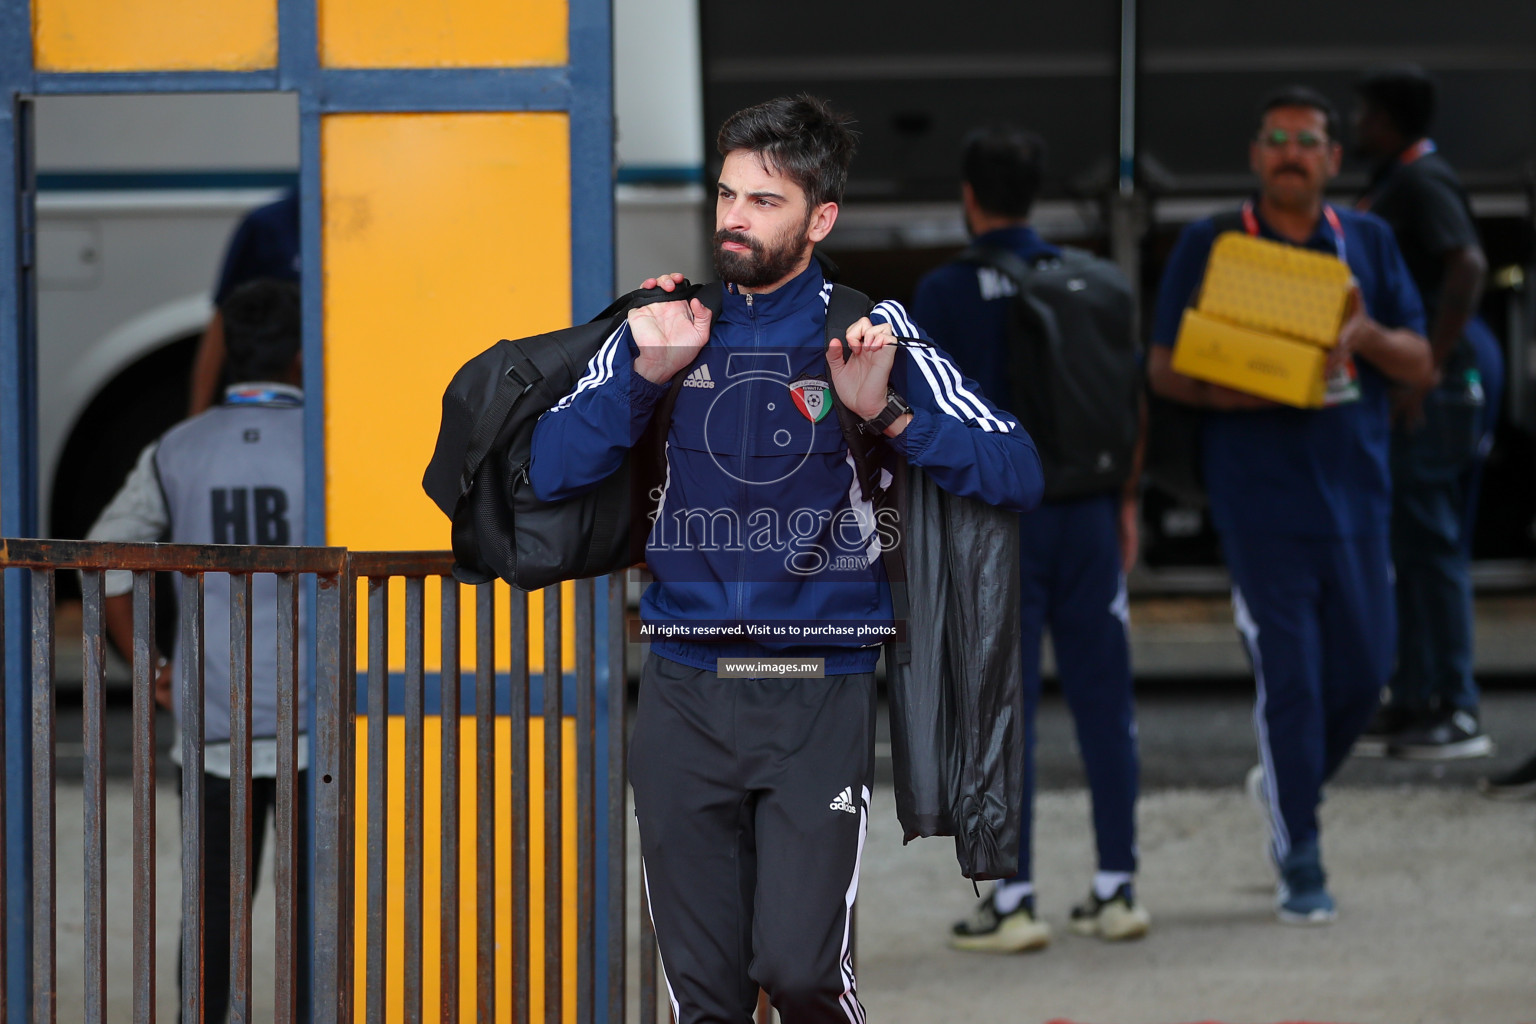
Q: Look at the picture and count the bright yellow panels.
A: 4